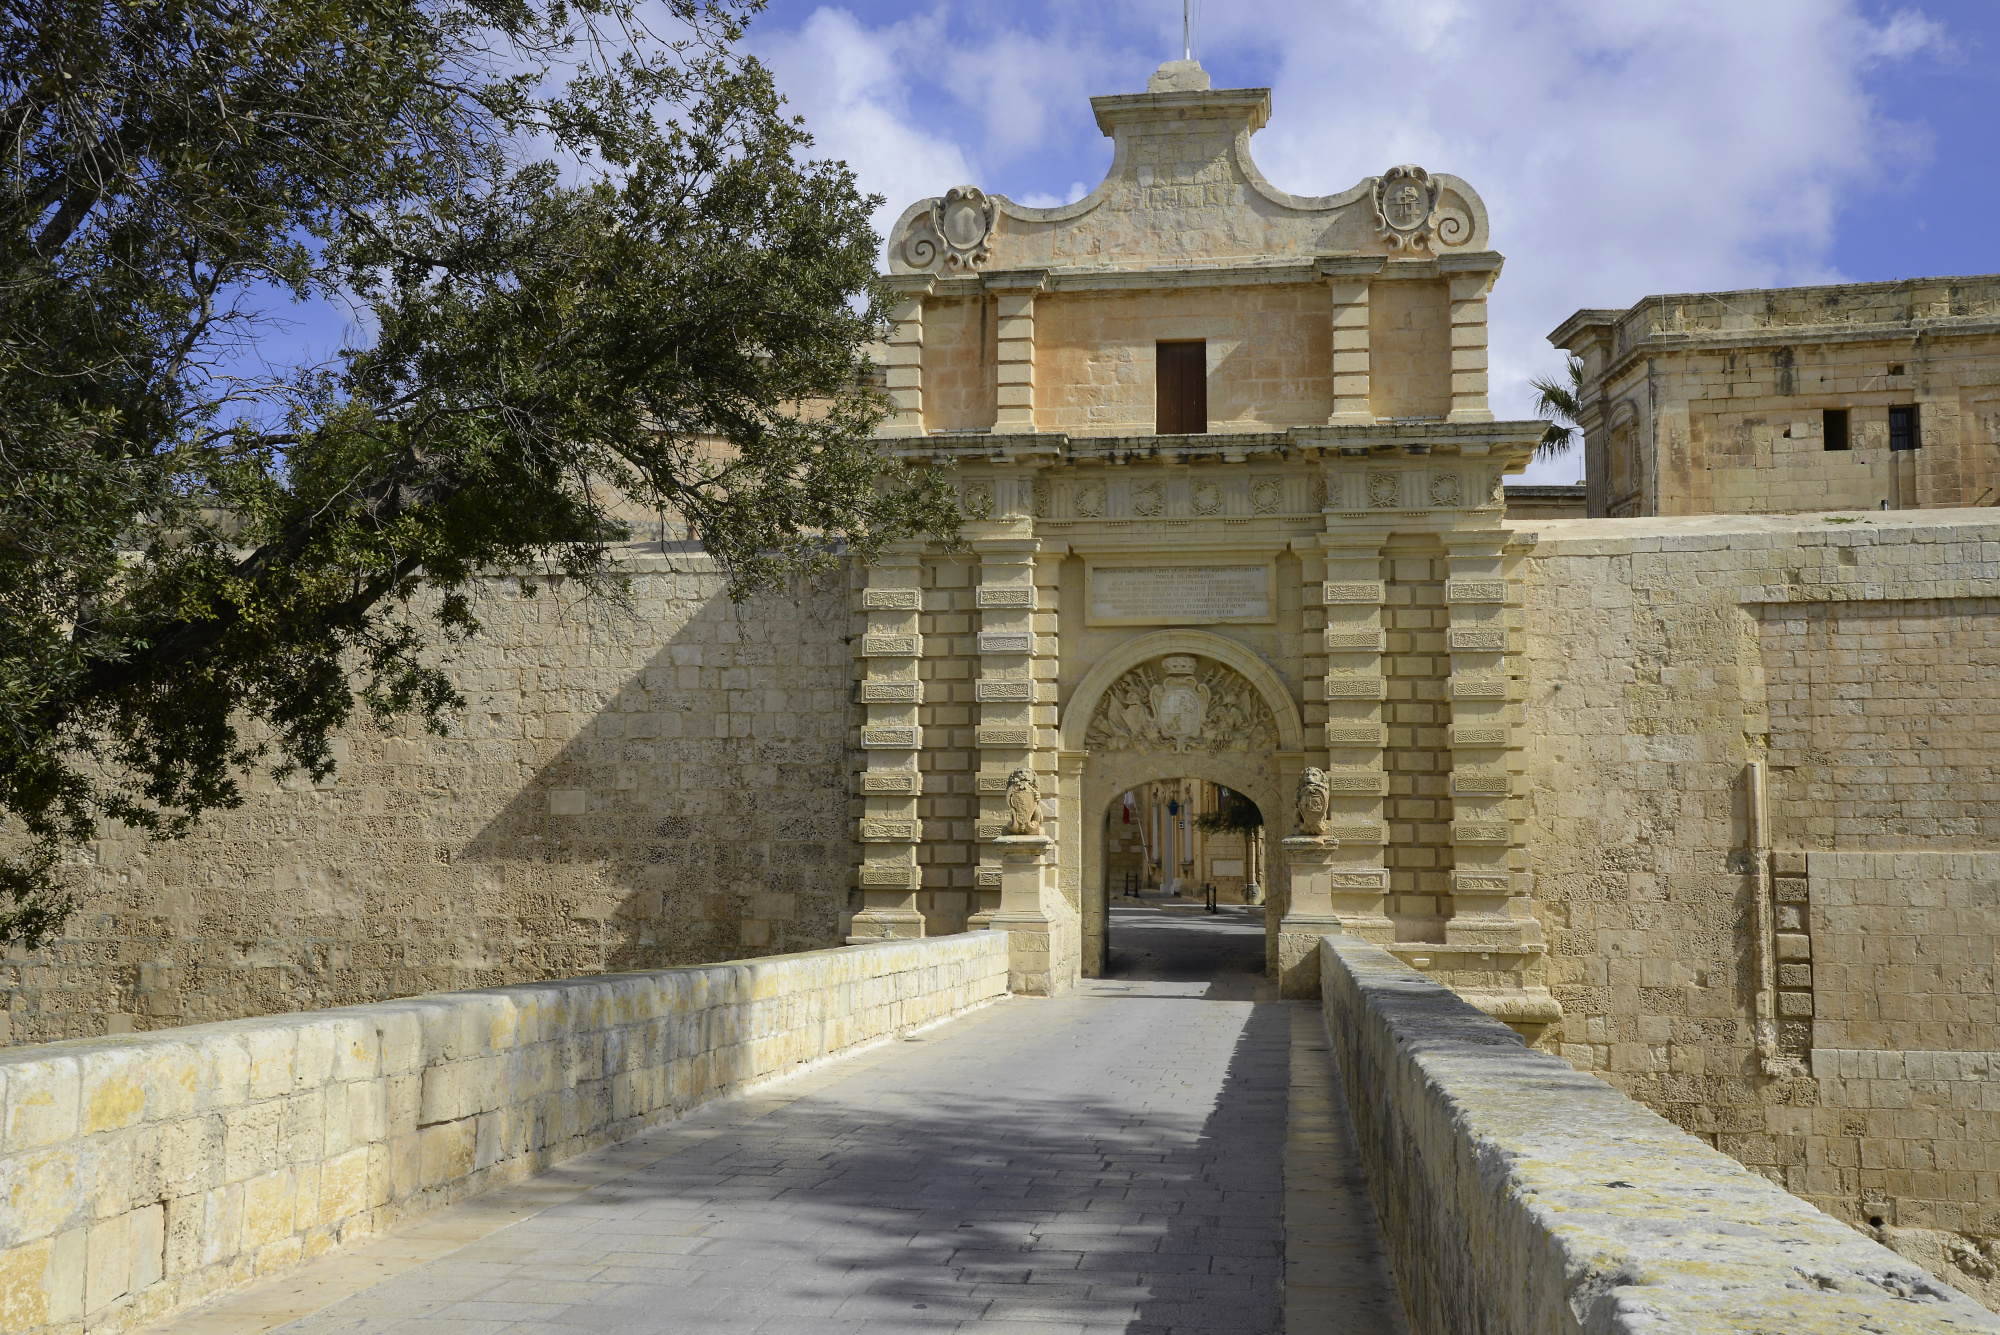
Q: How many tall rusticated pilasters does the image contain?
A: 4